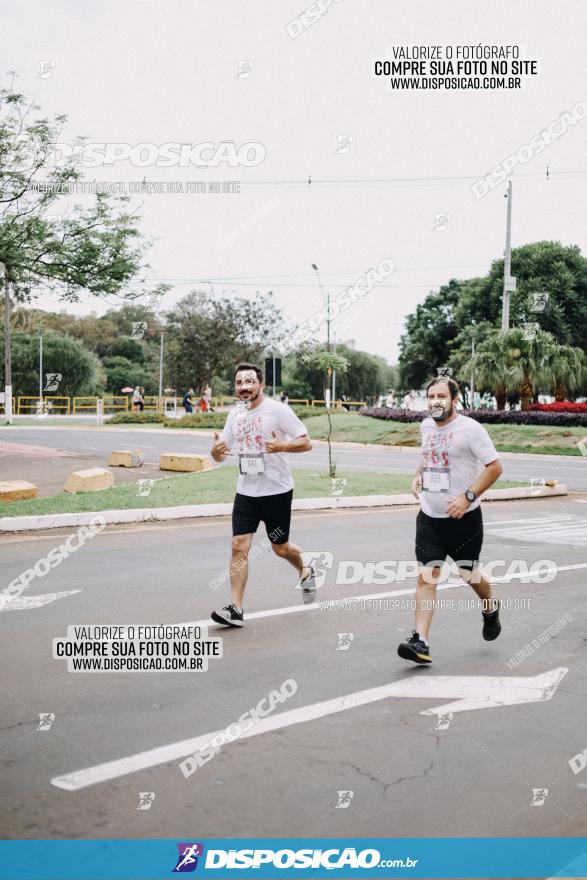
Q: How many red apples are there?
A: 0